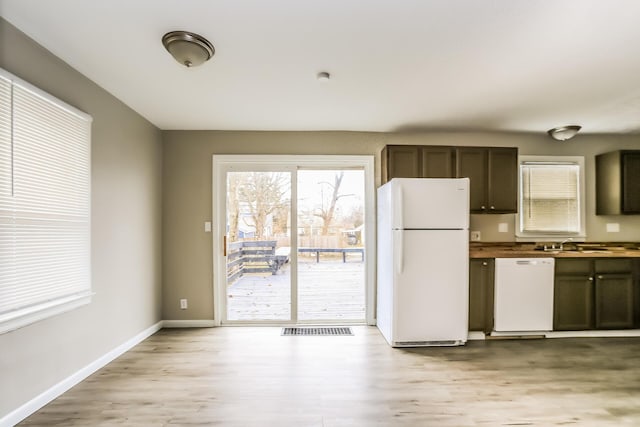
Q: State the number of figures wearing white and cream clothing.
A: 0